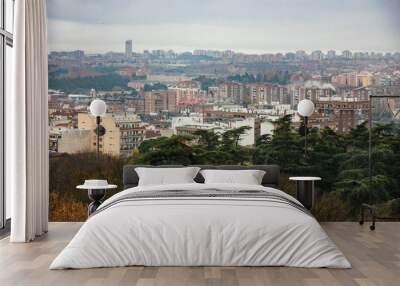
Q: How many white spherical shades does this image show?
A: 2